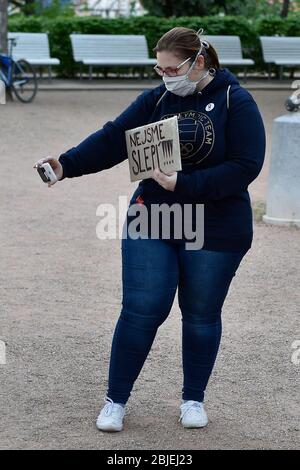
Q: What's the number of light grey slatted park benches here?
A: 4